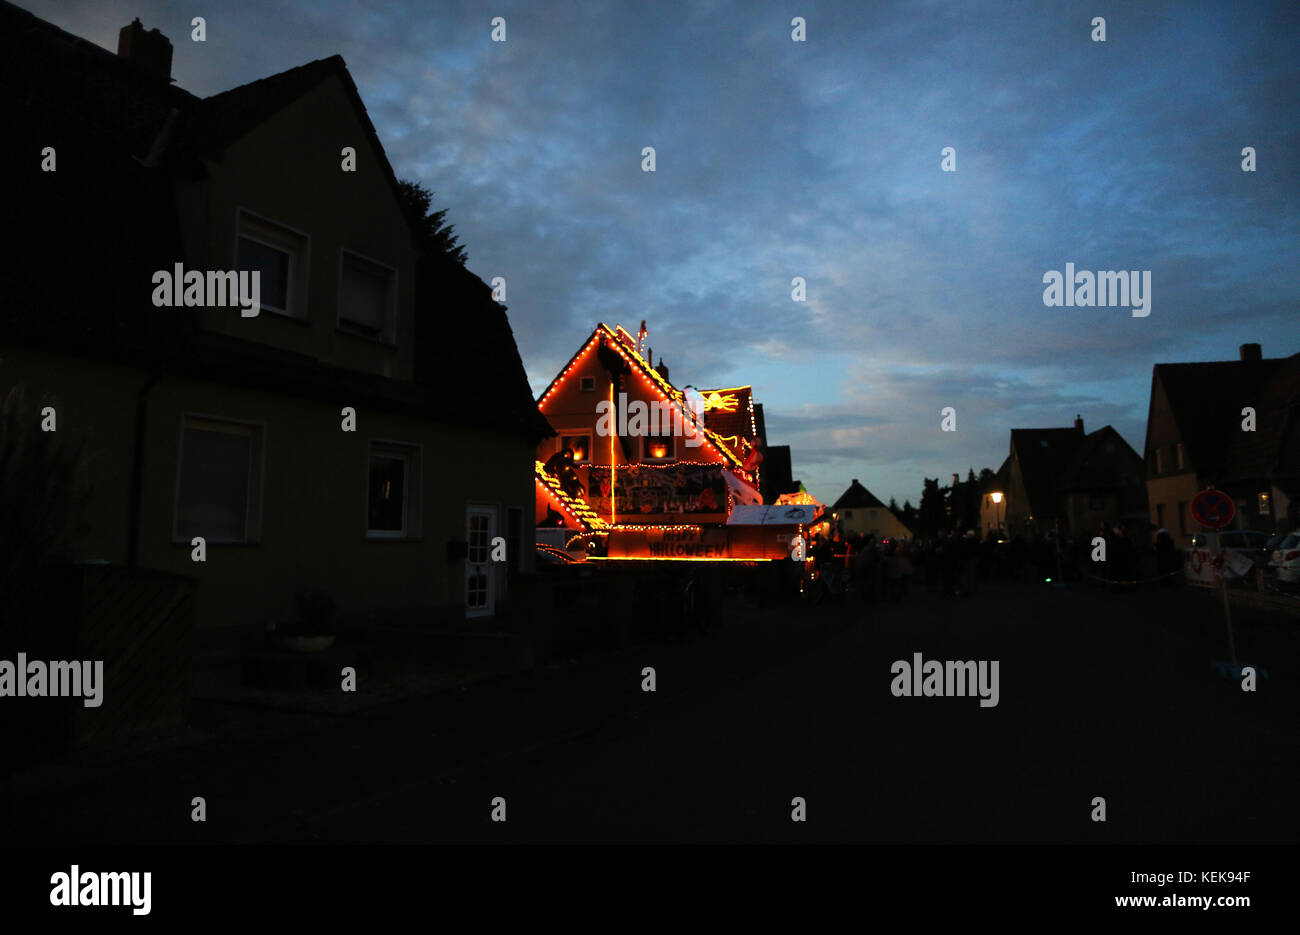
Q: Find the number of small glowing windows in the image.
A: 2